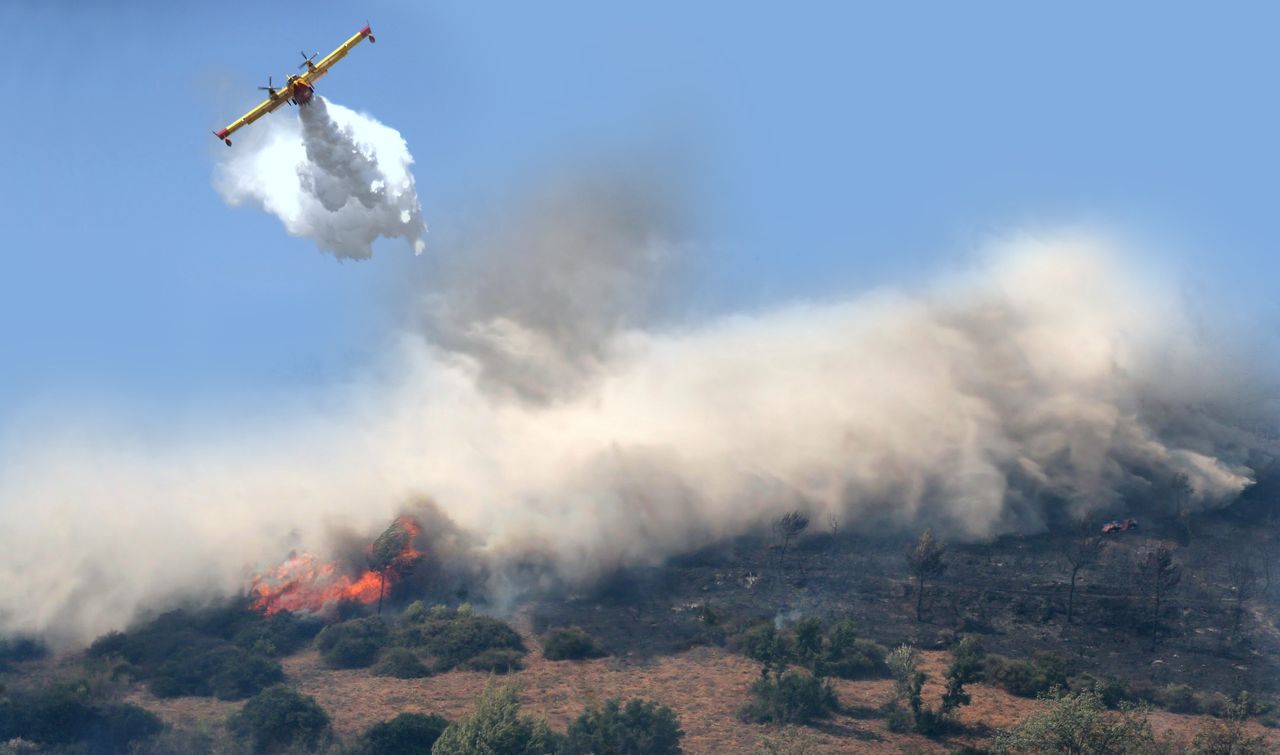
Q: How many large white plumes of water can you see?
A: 1